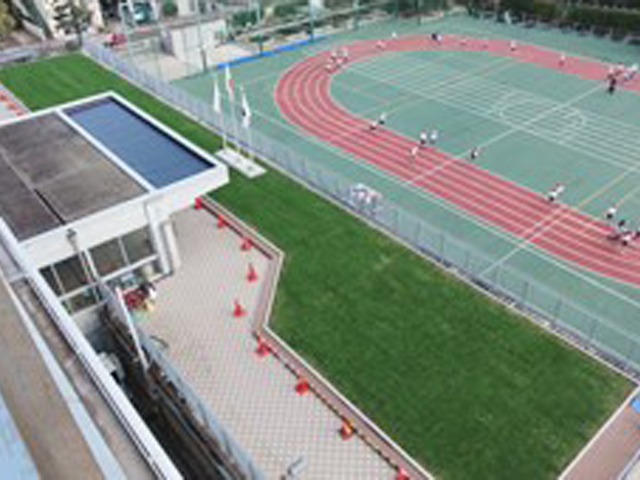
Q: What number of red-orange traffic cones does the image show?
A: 9